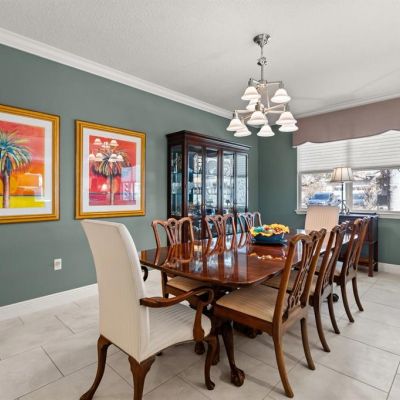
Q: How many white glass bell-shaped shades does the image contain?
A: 9